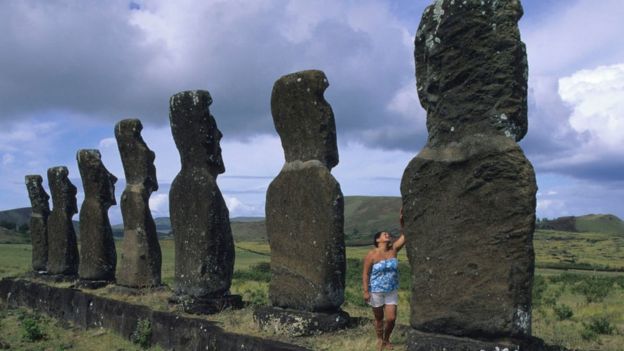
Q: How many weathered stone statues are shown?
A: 7